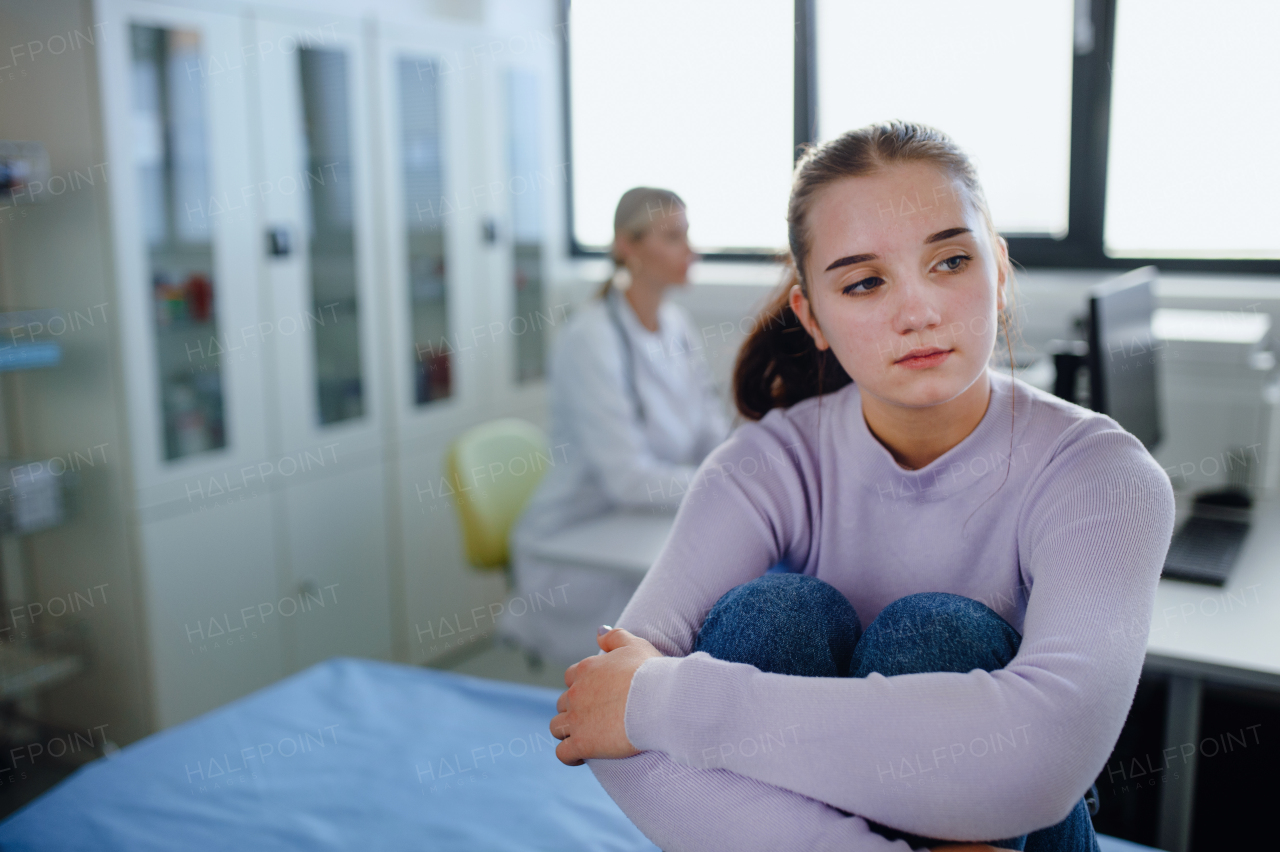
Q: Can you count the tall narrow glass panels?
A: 4